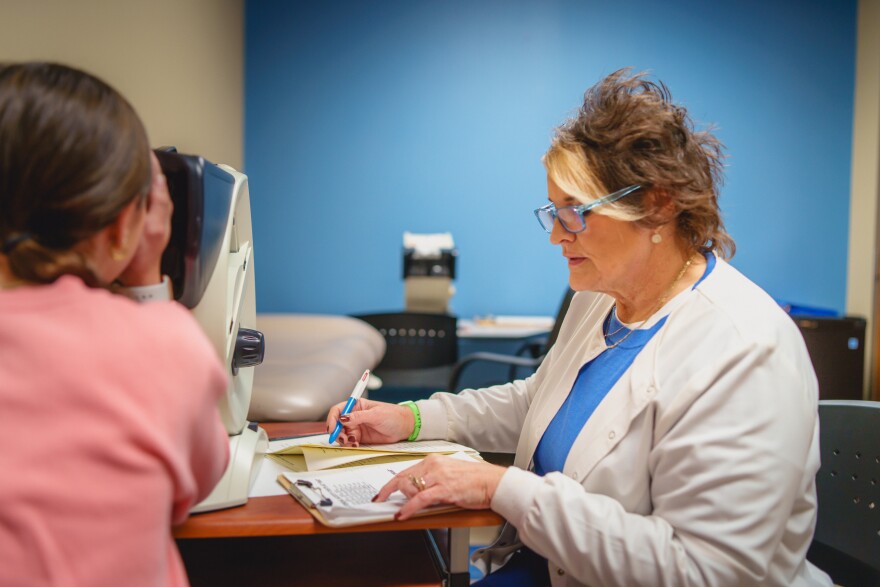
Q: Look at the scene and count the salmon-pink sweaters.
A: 1